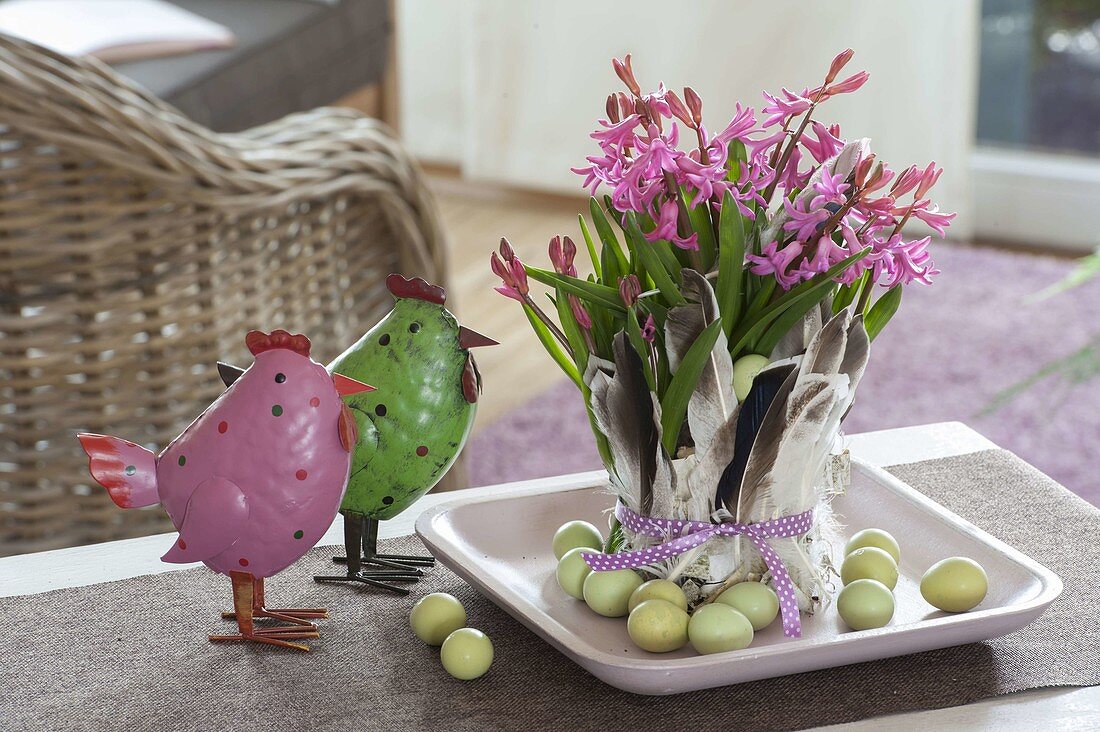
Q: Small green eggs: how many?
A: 14